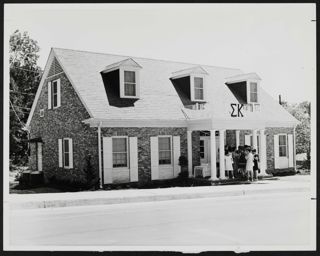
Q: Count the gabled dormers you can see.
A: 3